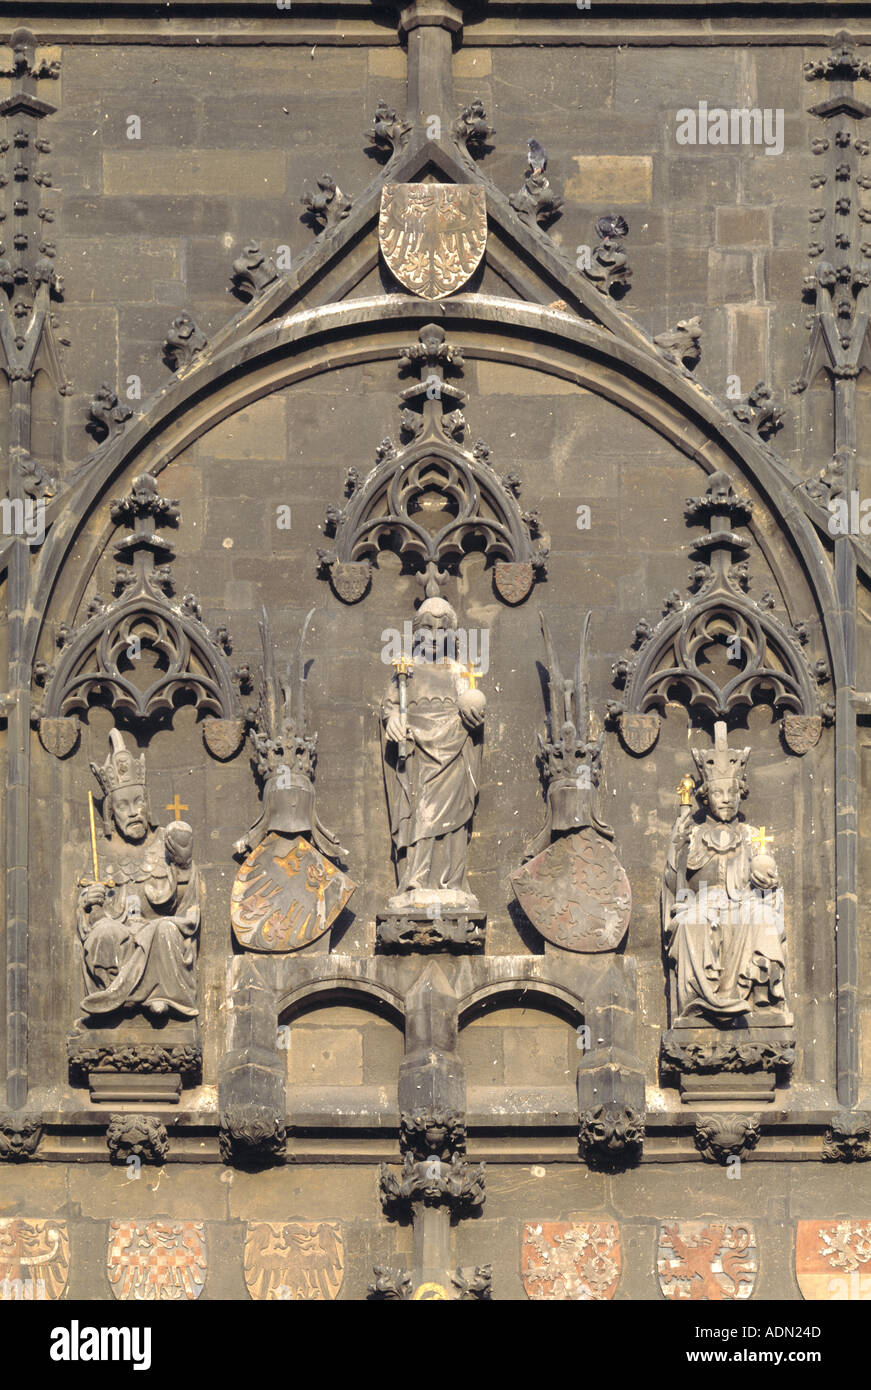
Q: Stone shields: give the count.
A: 15